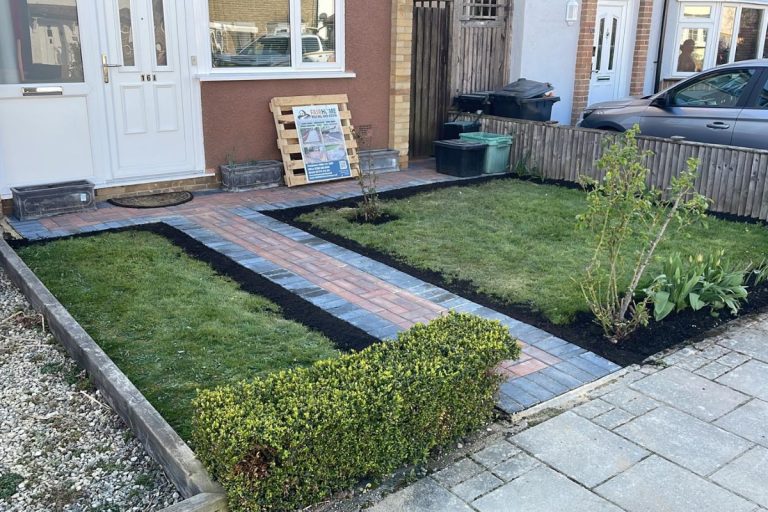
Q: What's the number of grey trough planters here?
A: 3